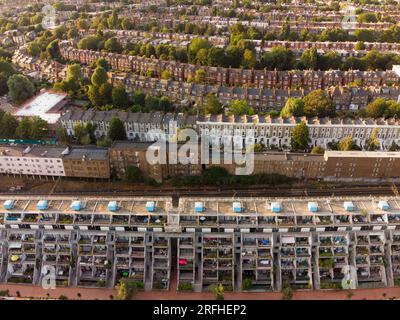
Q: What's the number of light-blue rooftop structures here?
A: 11